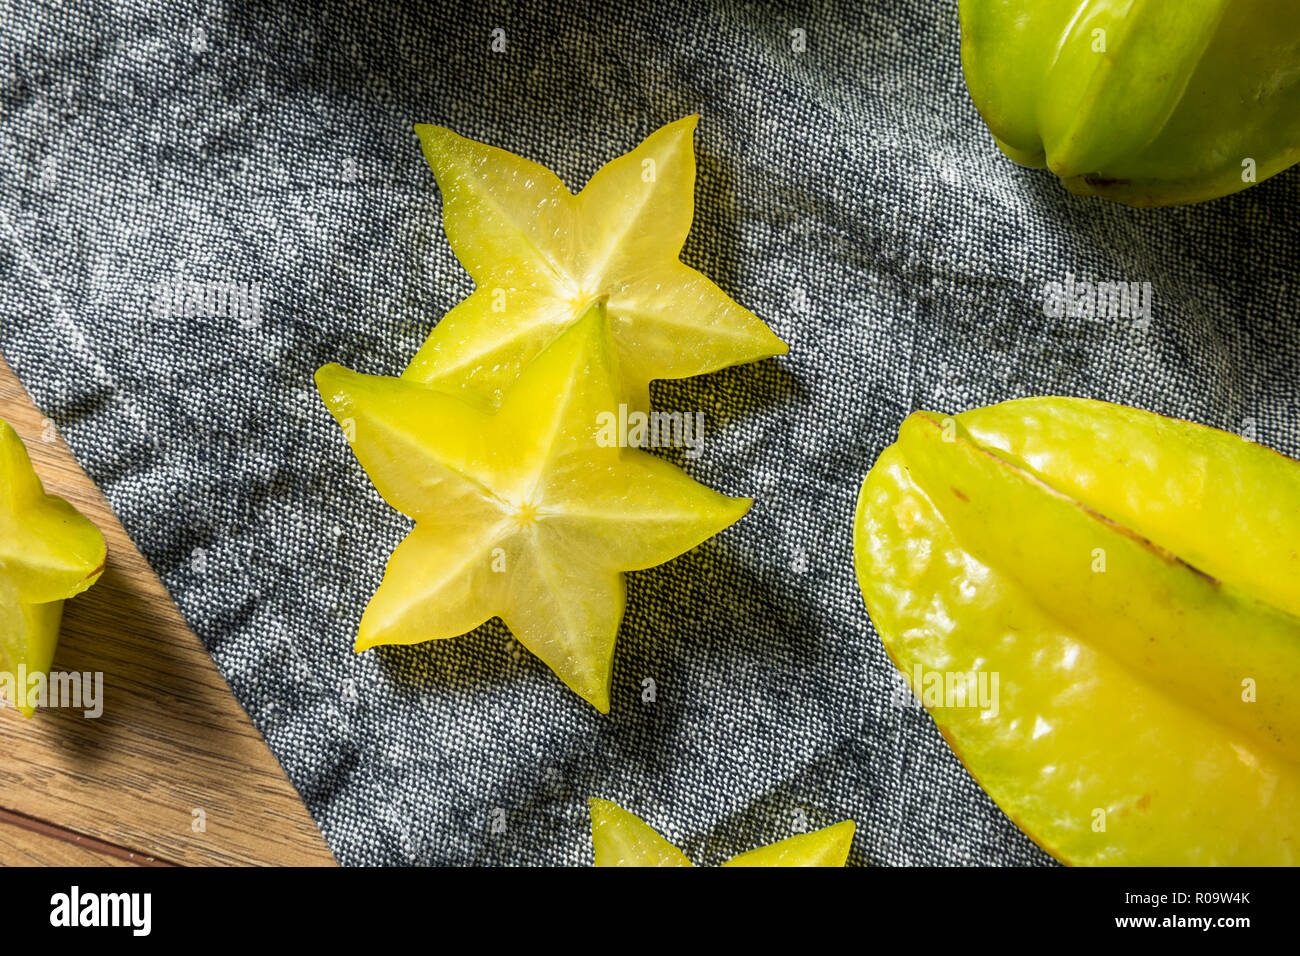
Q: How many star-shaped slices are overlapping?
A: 2